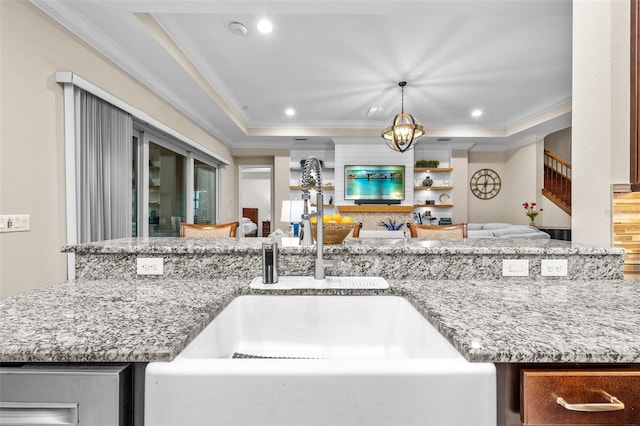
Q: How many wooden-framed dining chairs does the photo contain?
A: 3